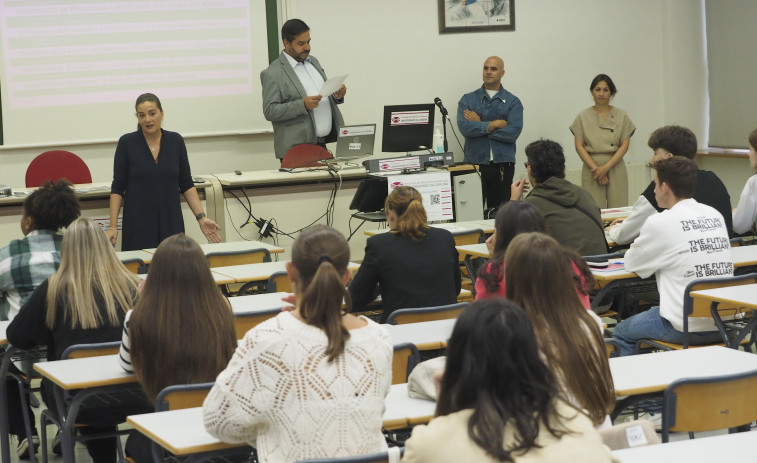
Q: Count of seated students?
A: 12